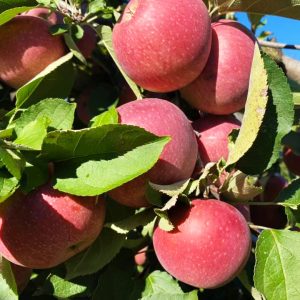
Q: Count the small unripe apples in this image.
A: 0